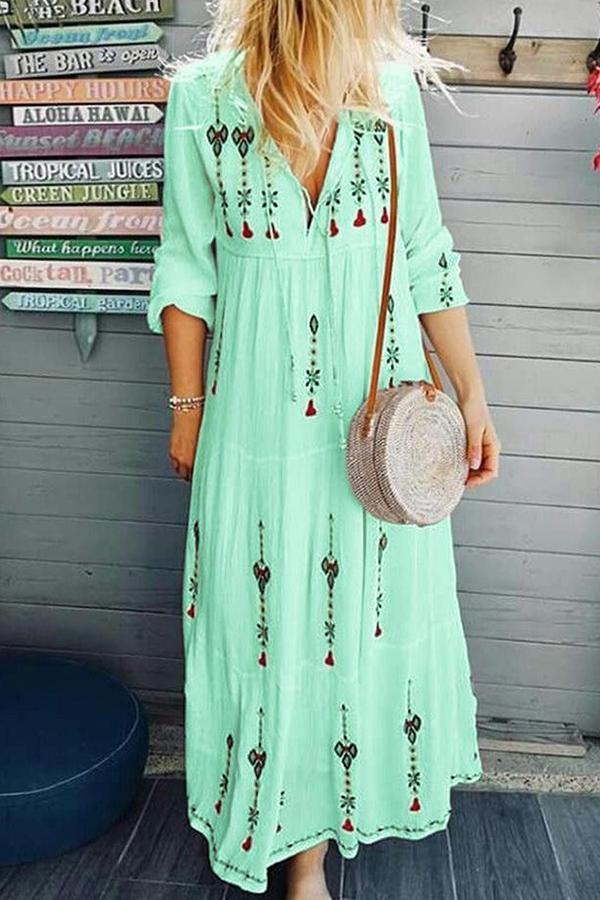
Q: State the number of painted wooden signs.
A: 12